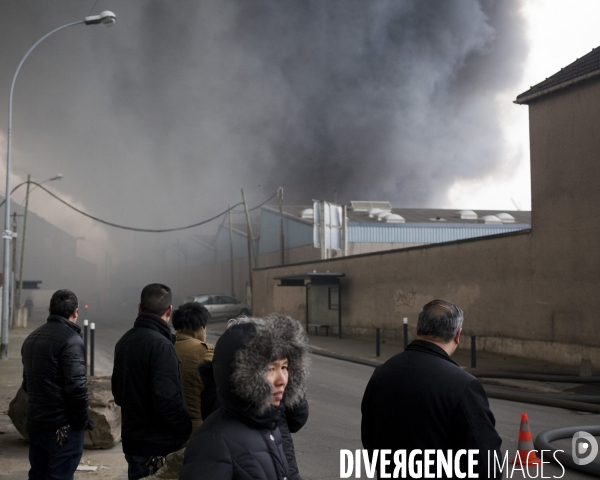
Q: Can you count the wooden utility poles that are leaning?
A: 2